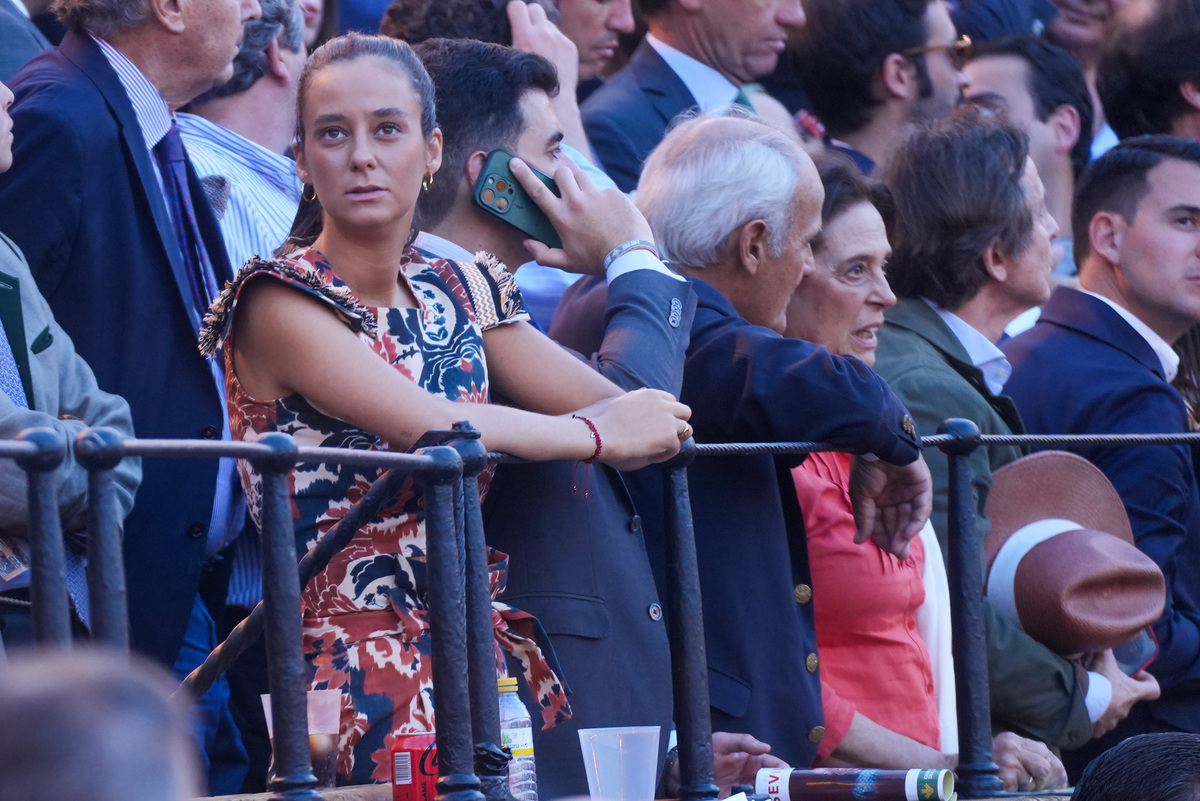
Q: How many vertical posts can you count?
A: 7